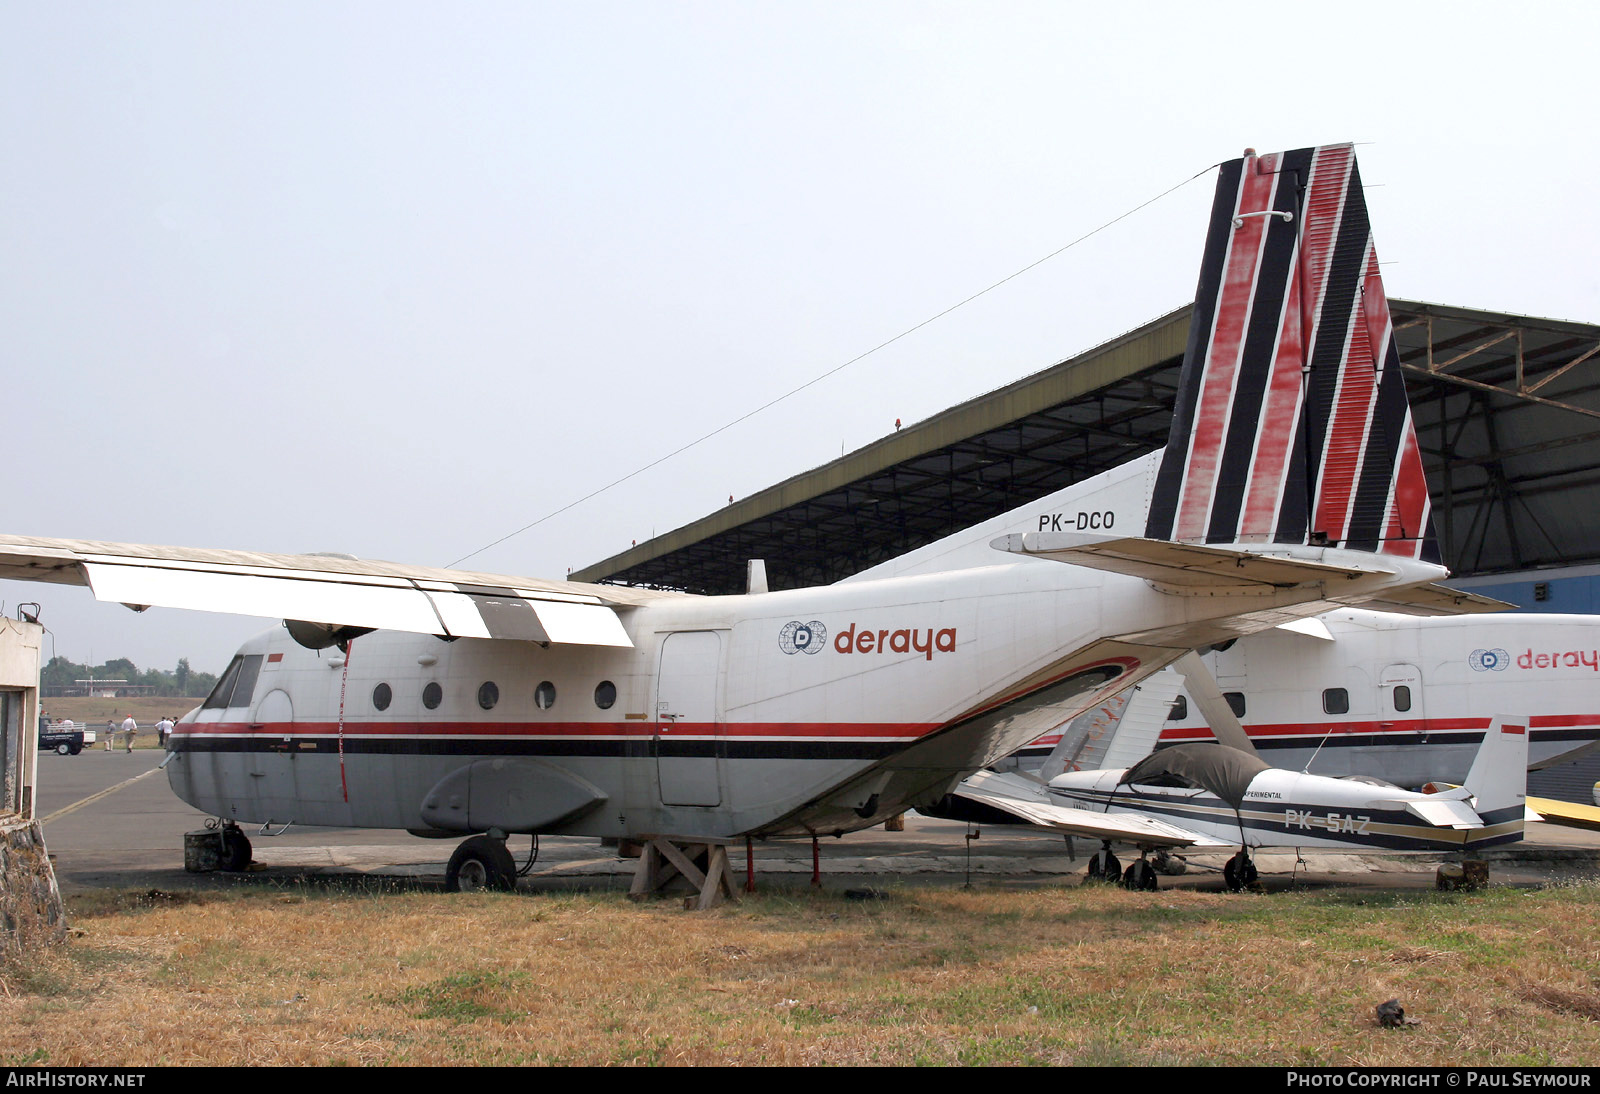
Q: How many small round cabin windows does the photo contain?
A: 5